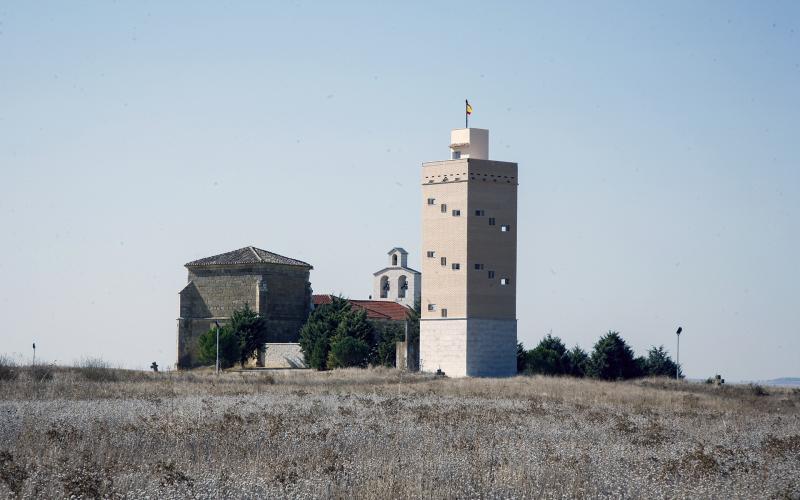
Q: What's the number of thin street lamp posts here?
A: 3